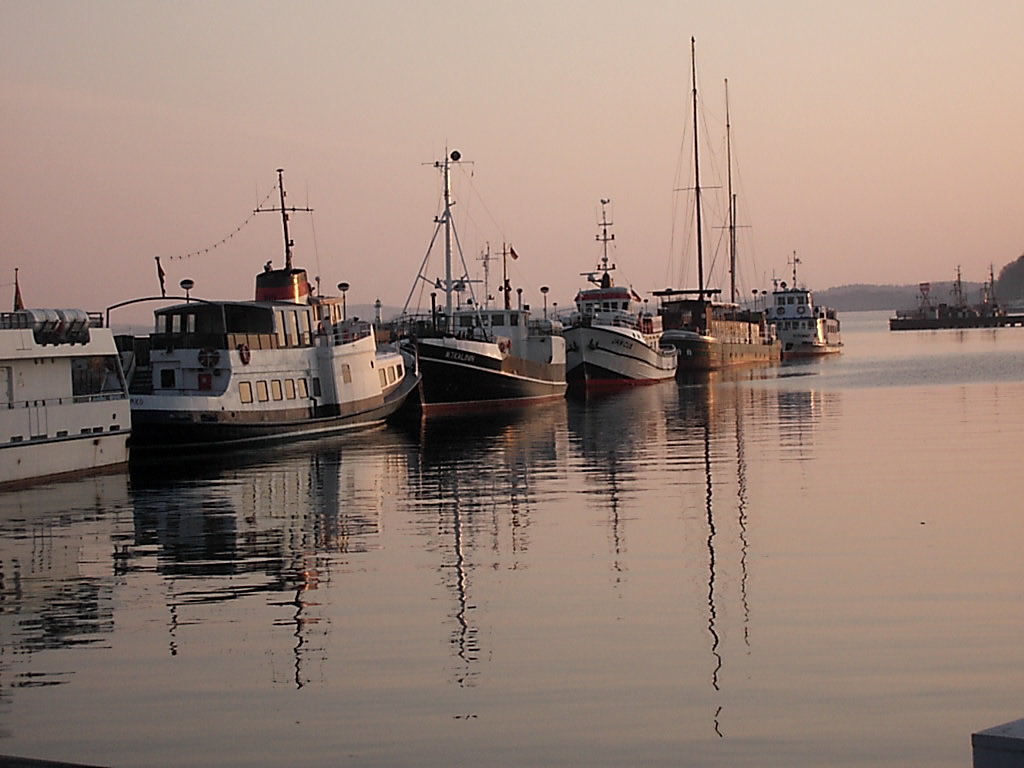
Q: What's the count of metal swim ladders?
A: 0